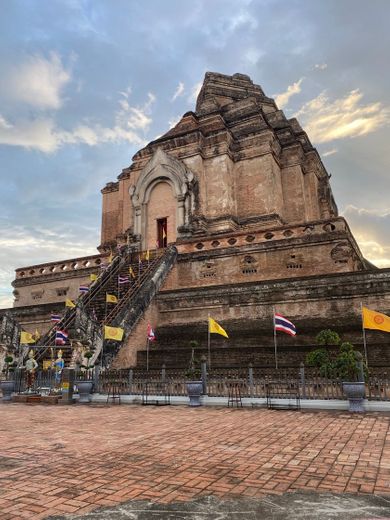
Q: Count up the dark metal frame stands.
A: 4